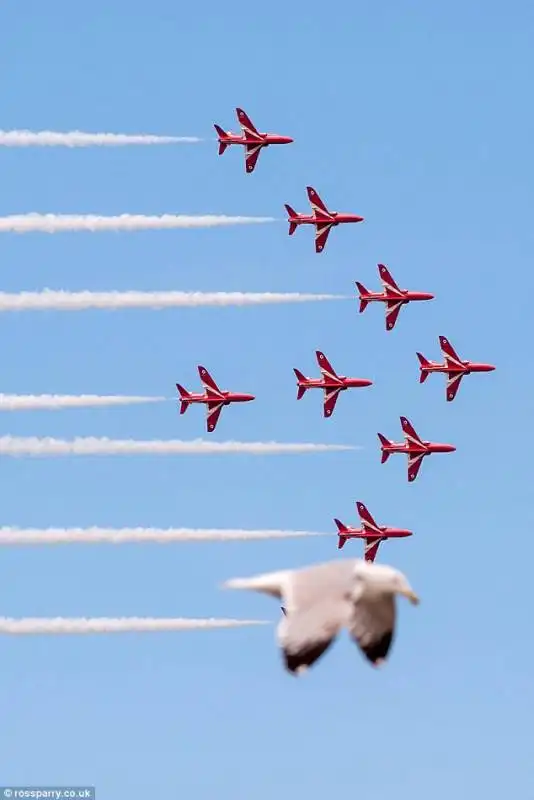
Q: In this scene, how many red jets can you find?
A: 8